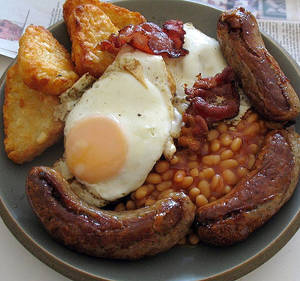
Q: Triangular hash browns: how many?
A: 4